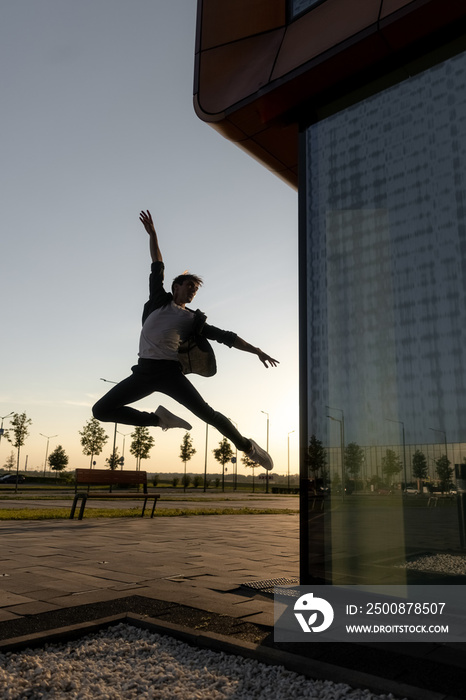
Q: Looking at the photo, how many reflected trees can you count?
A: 5